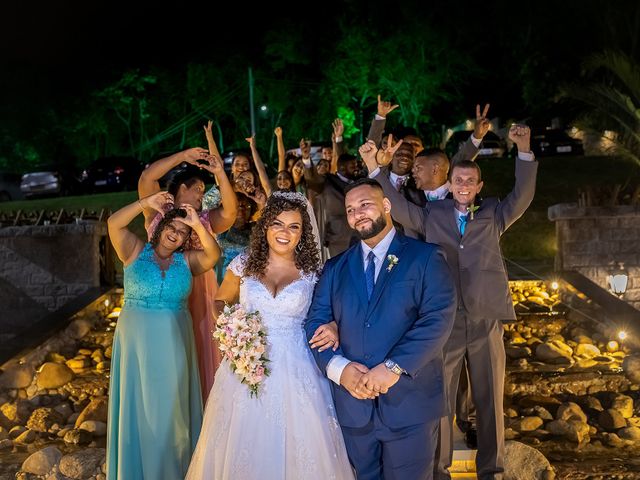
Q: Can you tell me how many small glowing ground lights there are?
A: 2